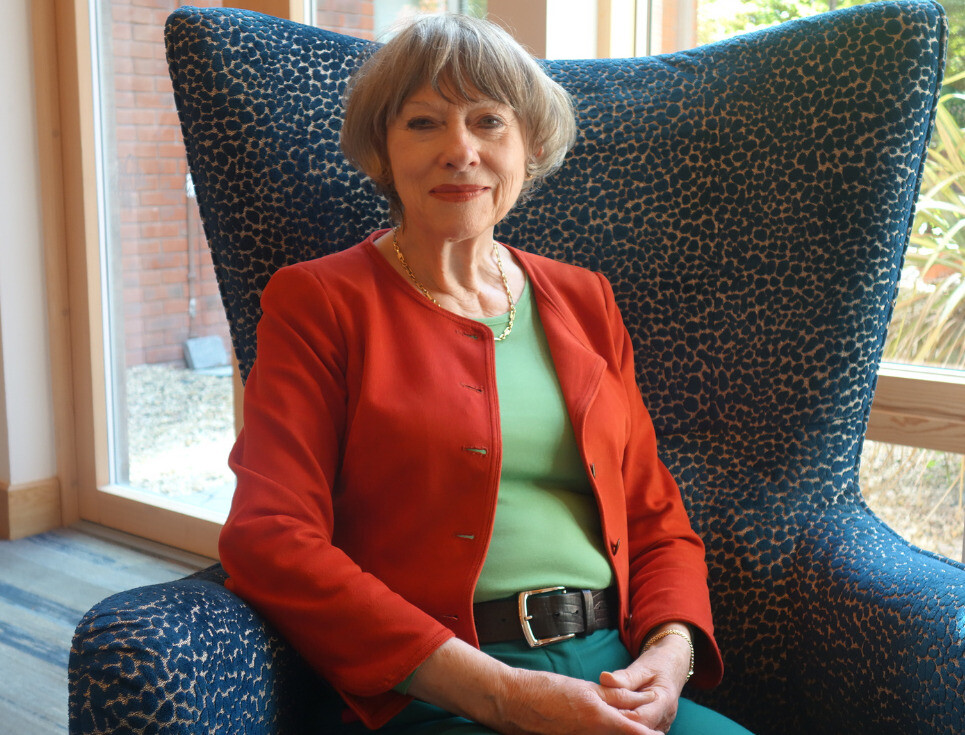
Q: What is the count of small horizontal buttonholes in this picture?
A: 5